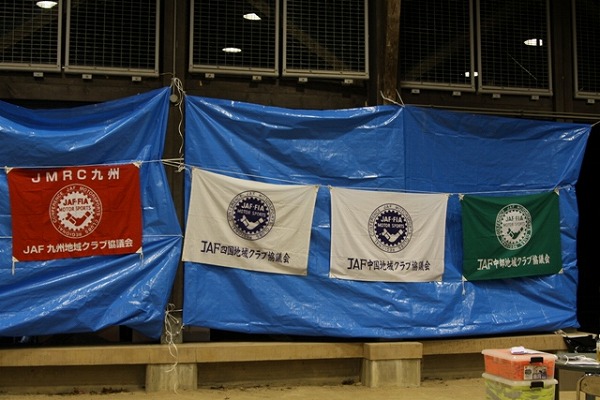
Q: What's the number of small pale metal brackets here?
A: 12